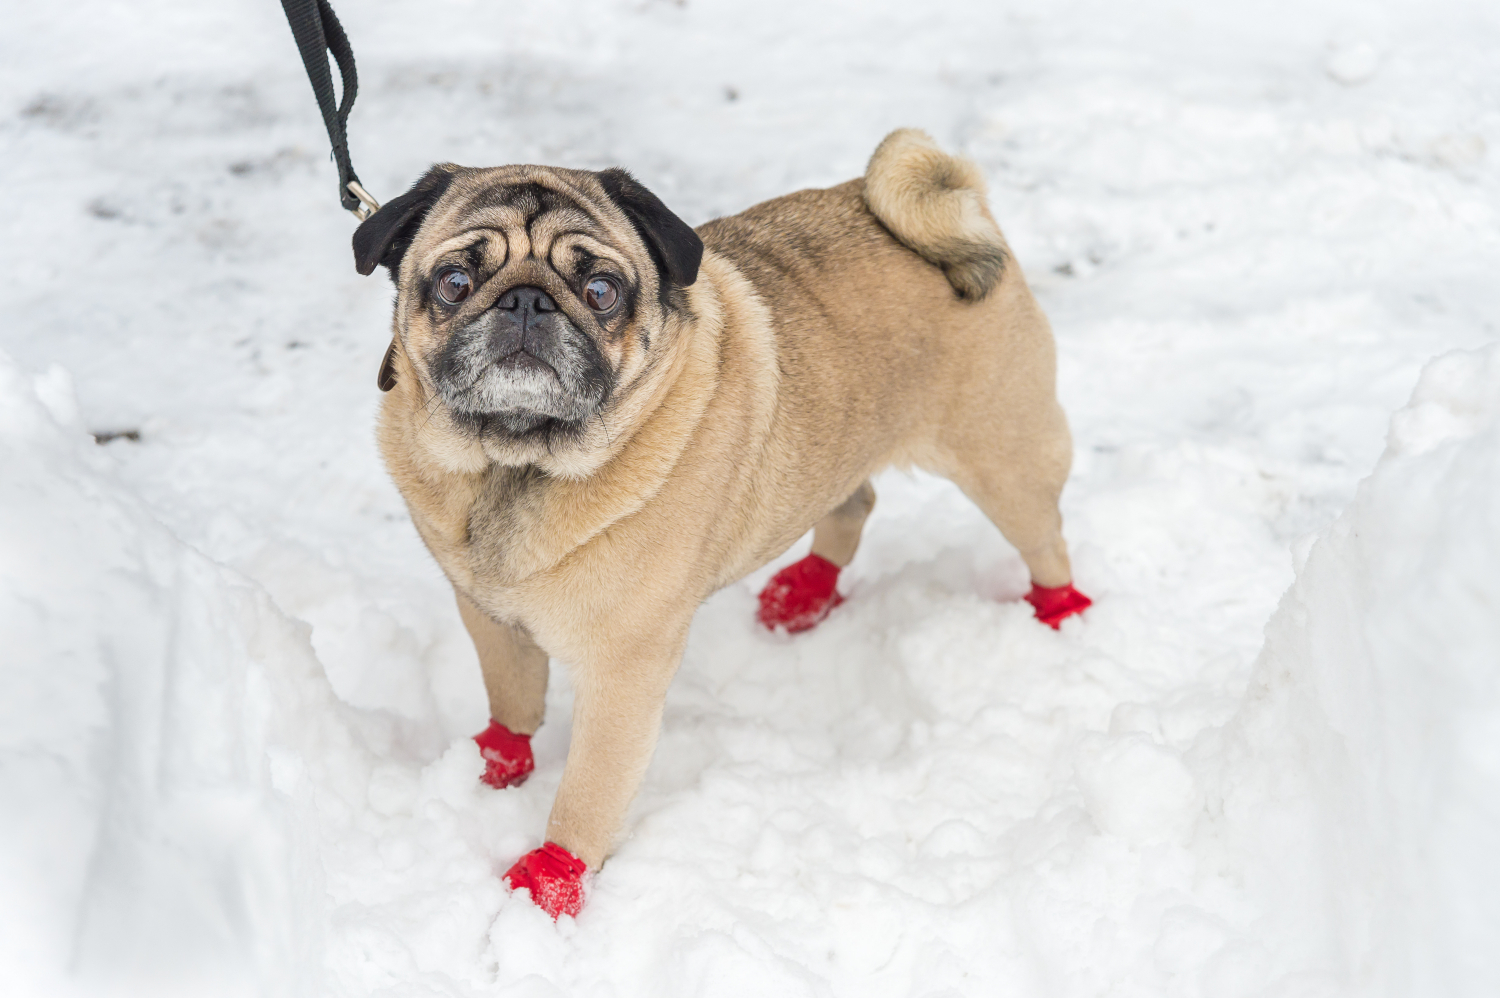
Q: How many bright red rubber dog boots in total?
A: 4